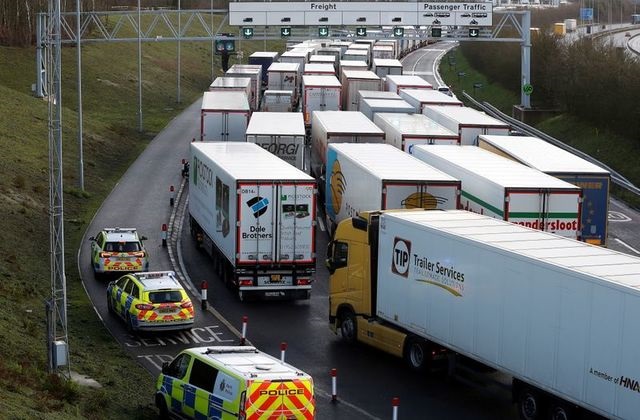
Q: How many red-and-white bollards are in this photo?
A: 8